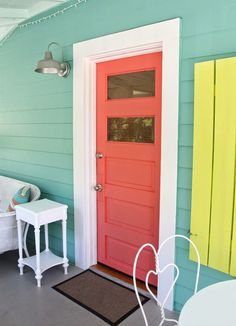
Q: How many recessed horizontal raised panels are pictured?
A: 3